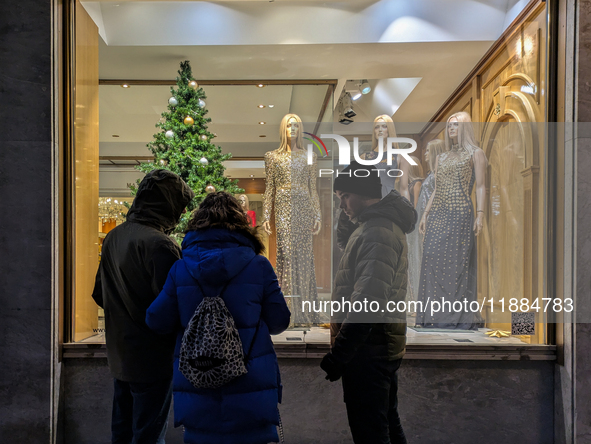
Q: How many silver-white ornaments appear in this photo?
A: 4